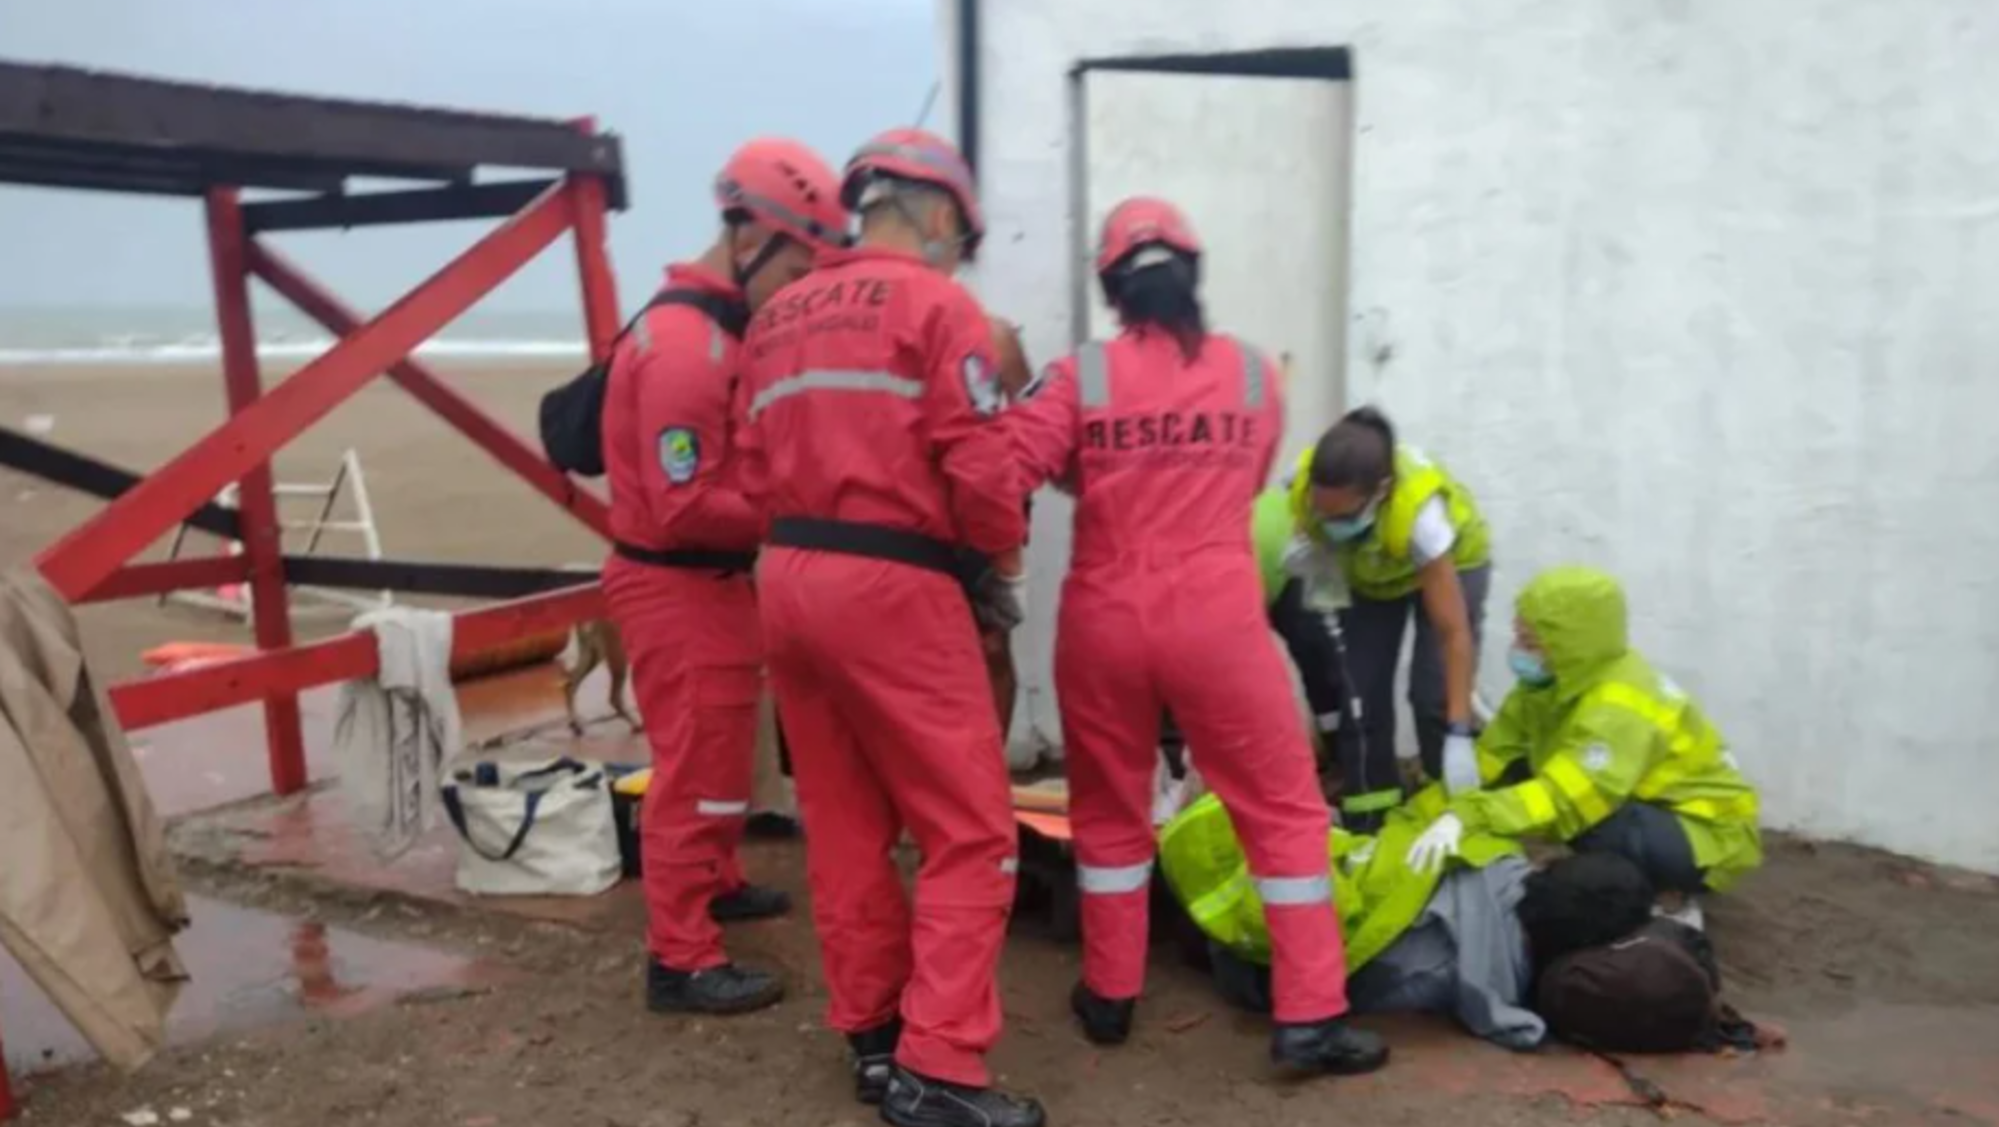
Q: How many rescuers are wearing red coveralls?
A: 3